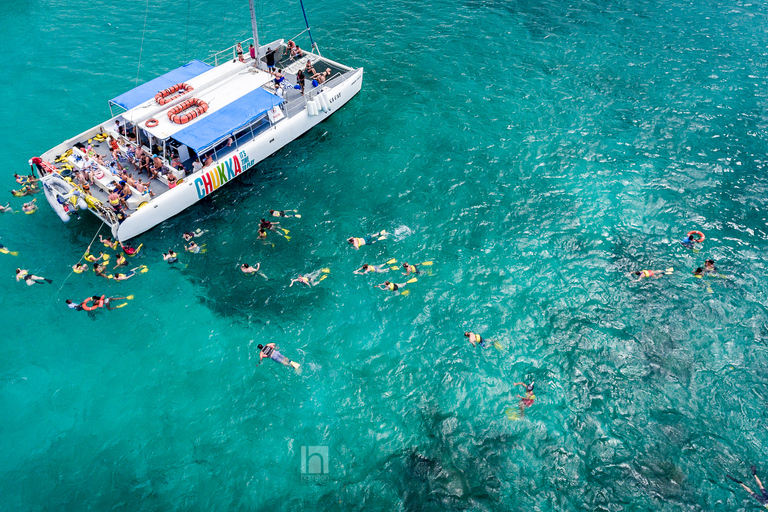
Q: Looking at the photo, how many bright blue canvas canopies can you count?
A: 2